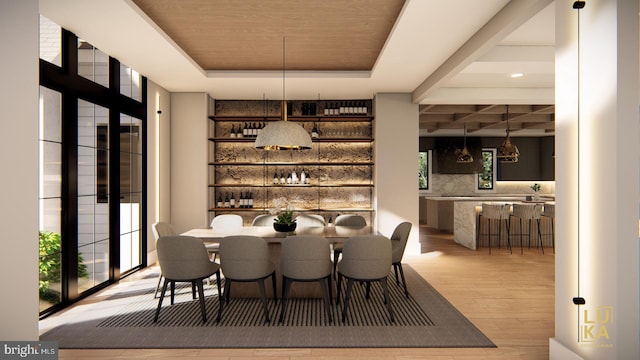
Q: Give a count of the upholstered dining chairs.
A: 10